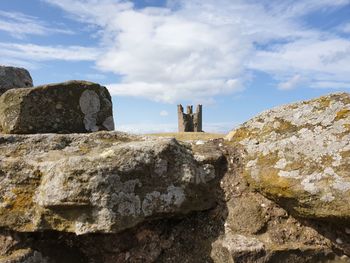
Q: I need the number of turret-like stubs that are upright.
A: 3